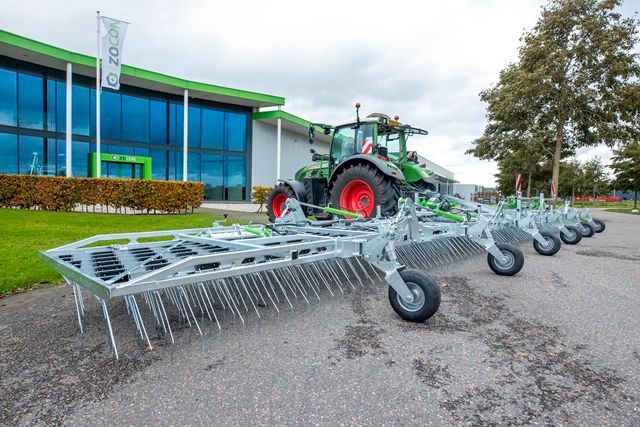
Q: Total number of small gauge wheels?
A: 6